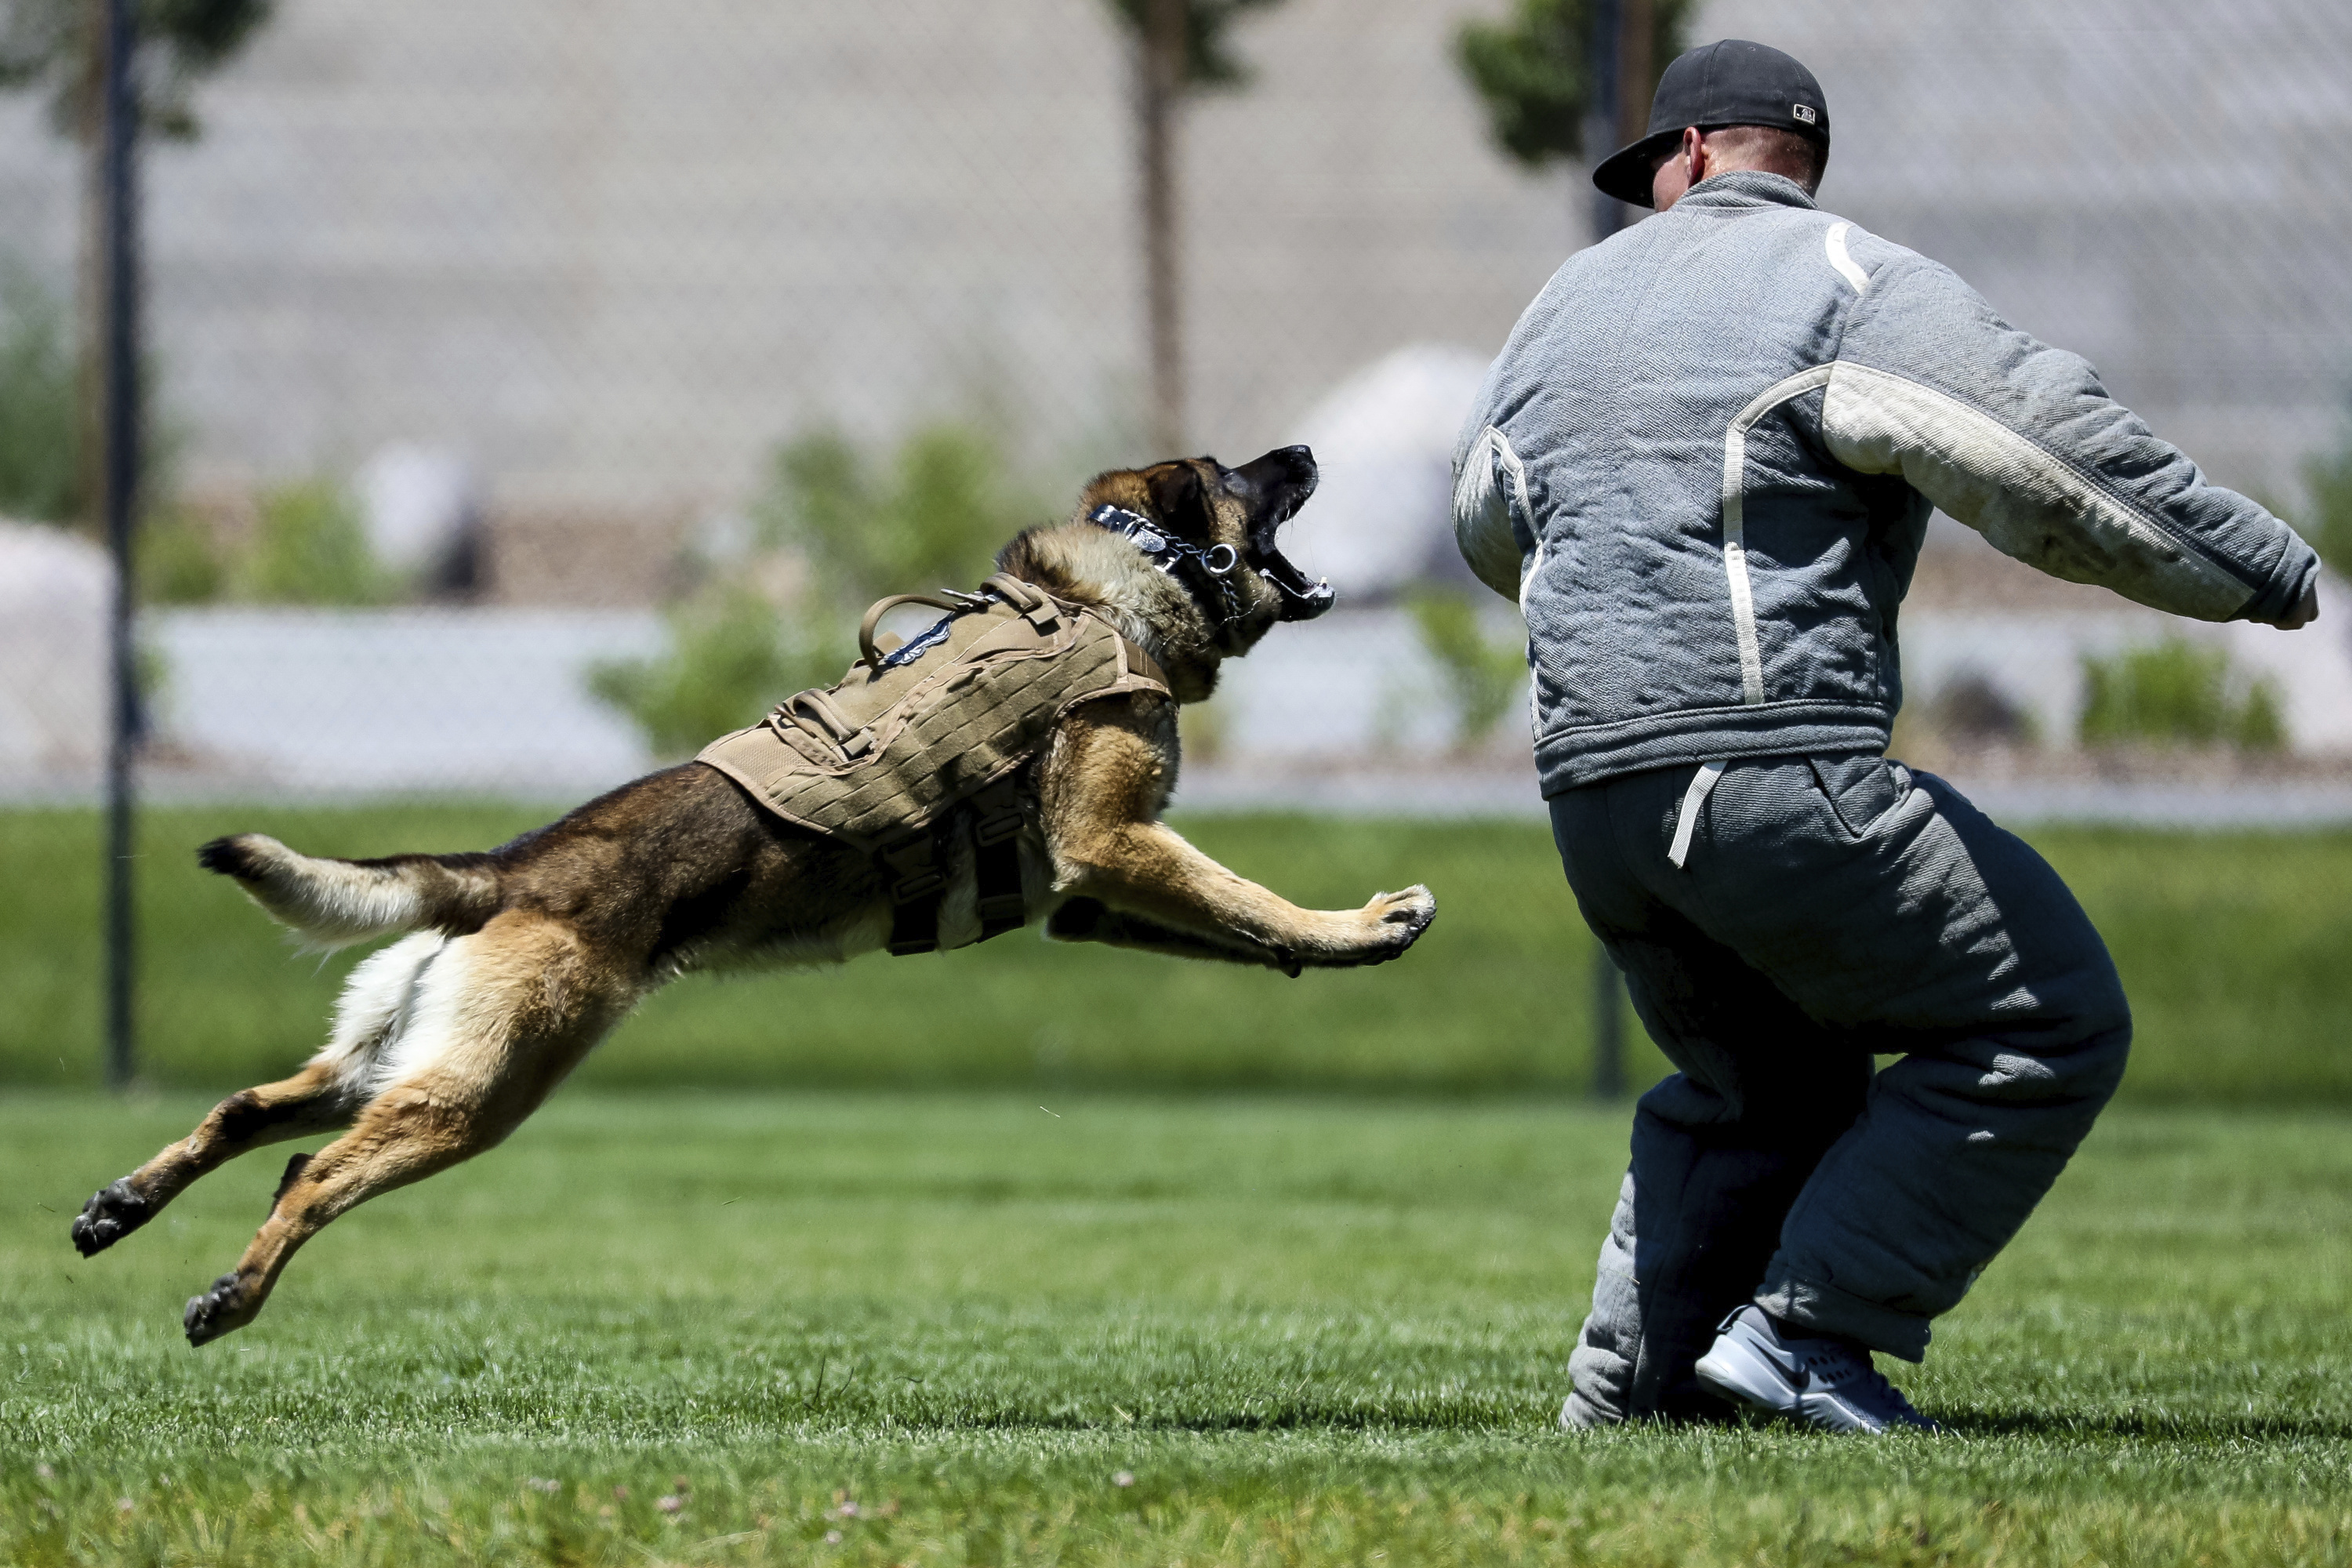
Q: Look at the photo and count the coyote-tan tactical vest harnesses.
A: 1